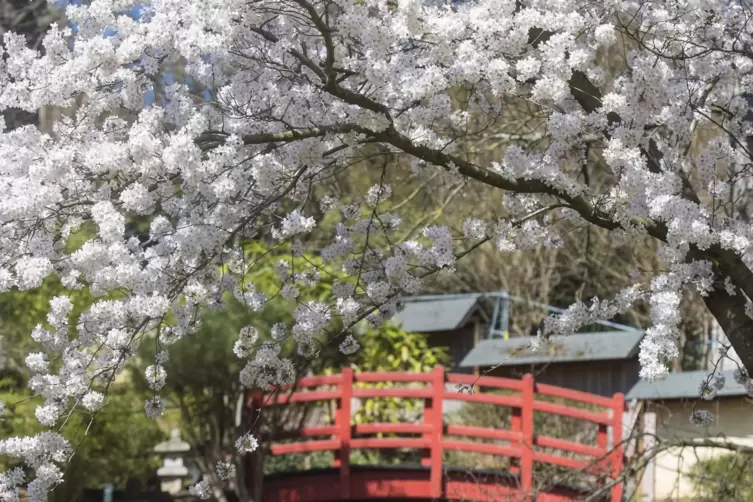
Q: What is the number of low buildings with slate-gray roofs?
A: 3